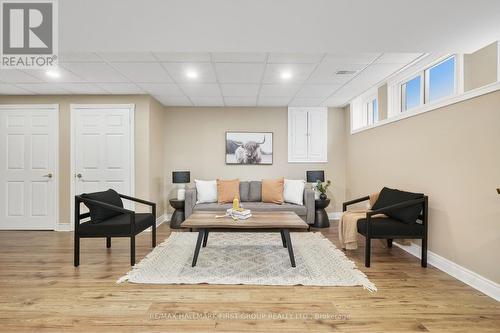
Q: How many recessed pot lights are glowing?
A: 3